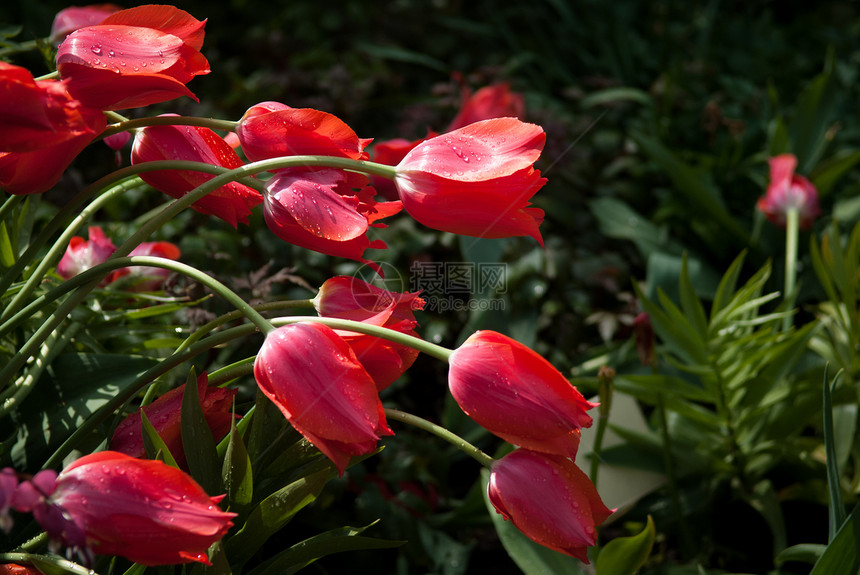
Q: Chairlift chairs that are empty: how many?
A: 0